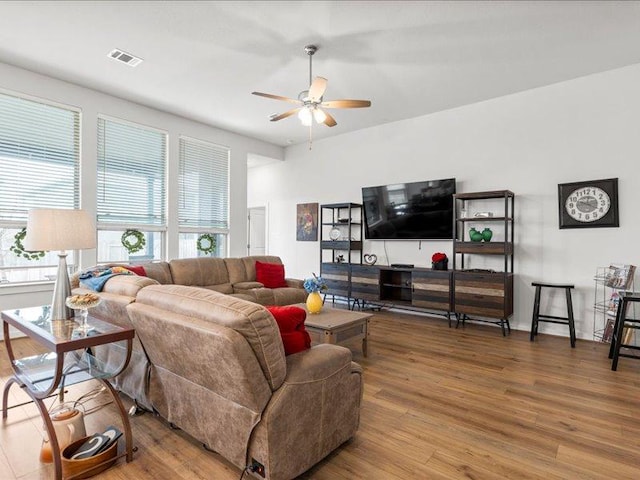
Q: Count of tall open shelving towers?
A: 2